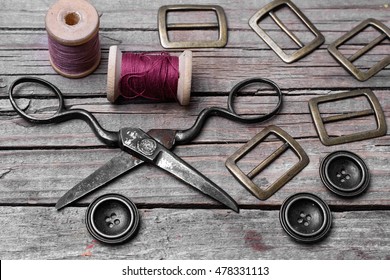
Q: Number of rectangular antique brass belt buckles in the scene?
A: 5